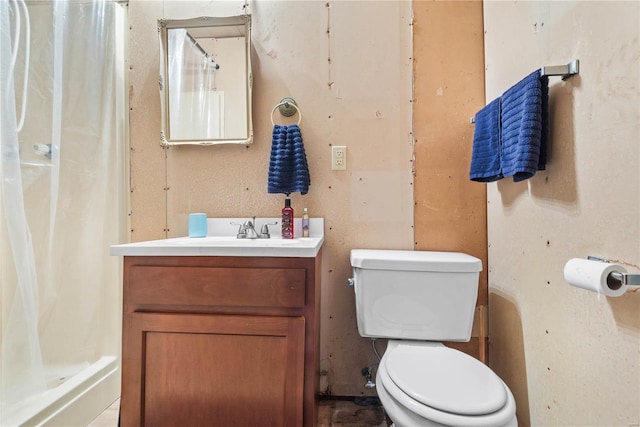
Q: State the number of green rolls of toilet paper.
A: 0